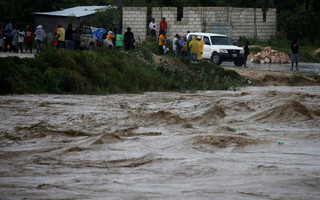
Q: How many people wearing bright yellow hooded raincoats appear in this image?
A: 2